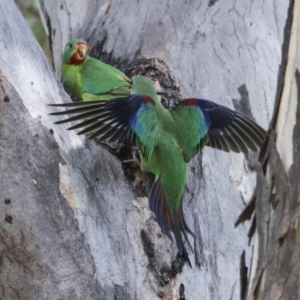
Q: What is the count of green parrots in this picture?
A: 2